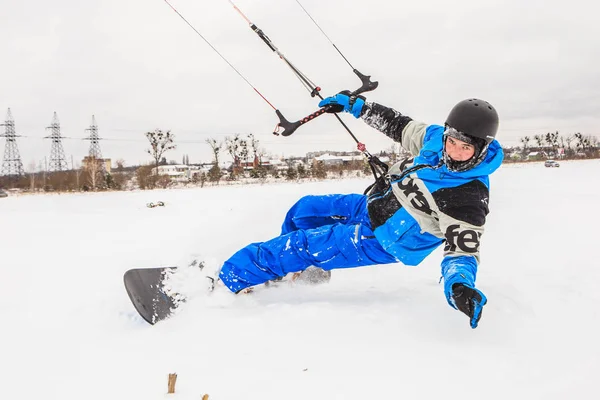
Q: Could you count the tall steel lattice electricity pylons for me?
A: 3